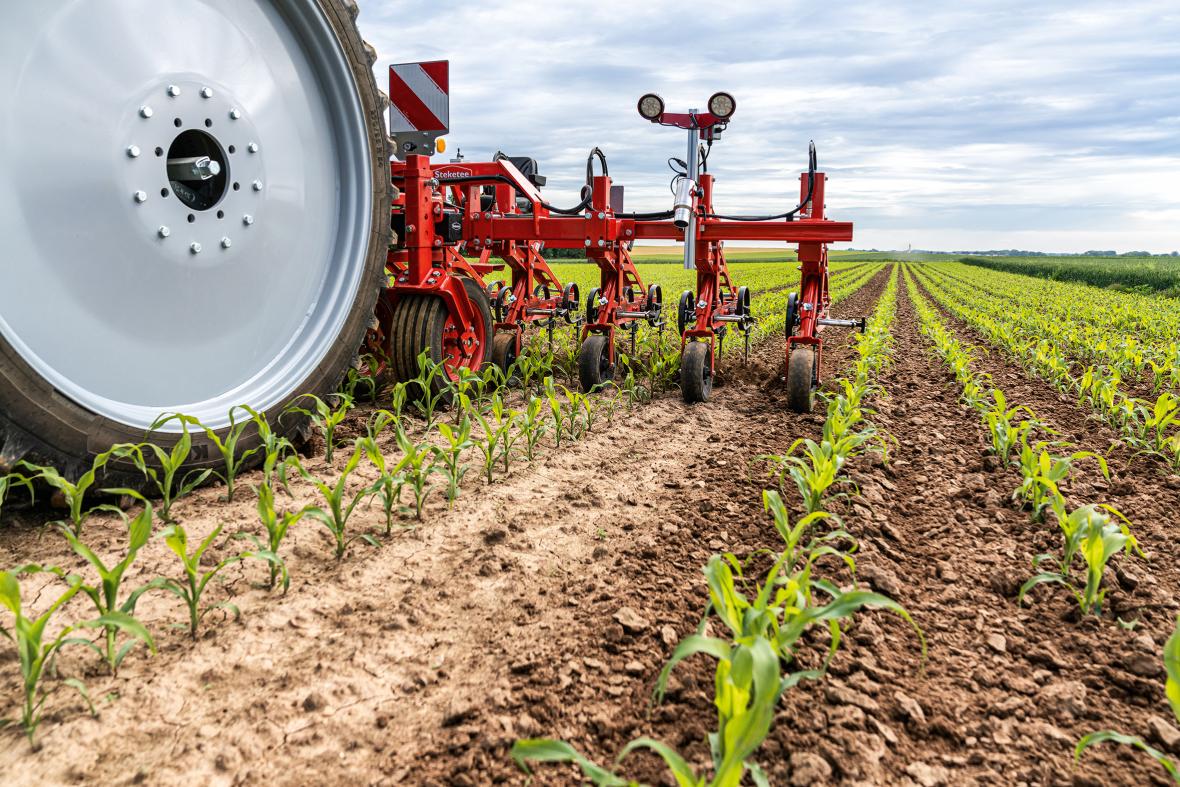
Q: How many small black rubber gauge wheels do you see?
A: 4